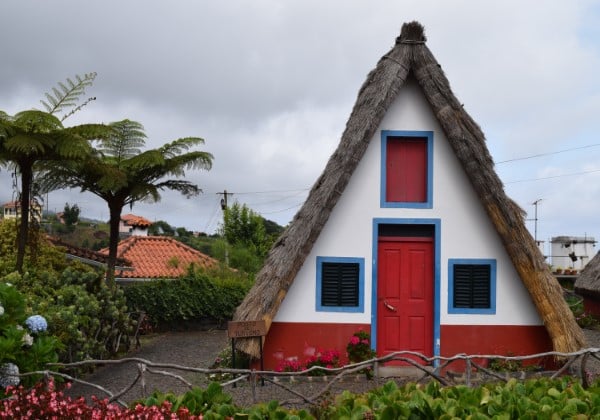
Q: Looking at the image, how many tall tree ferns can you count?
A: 2